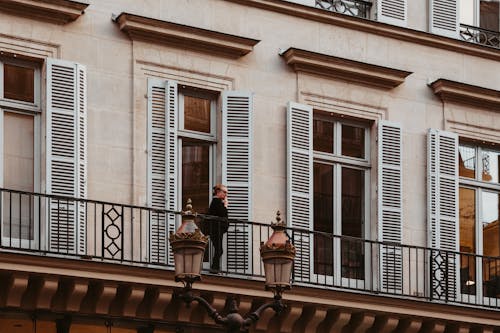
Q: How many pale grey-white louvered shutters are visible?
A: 8